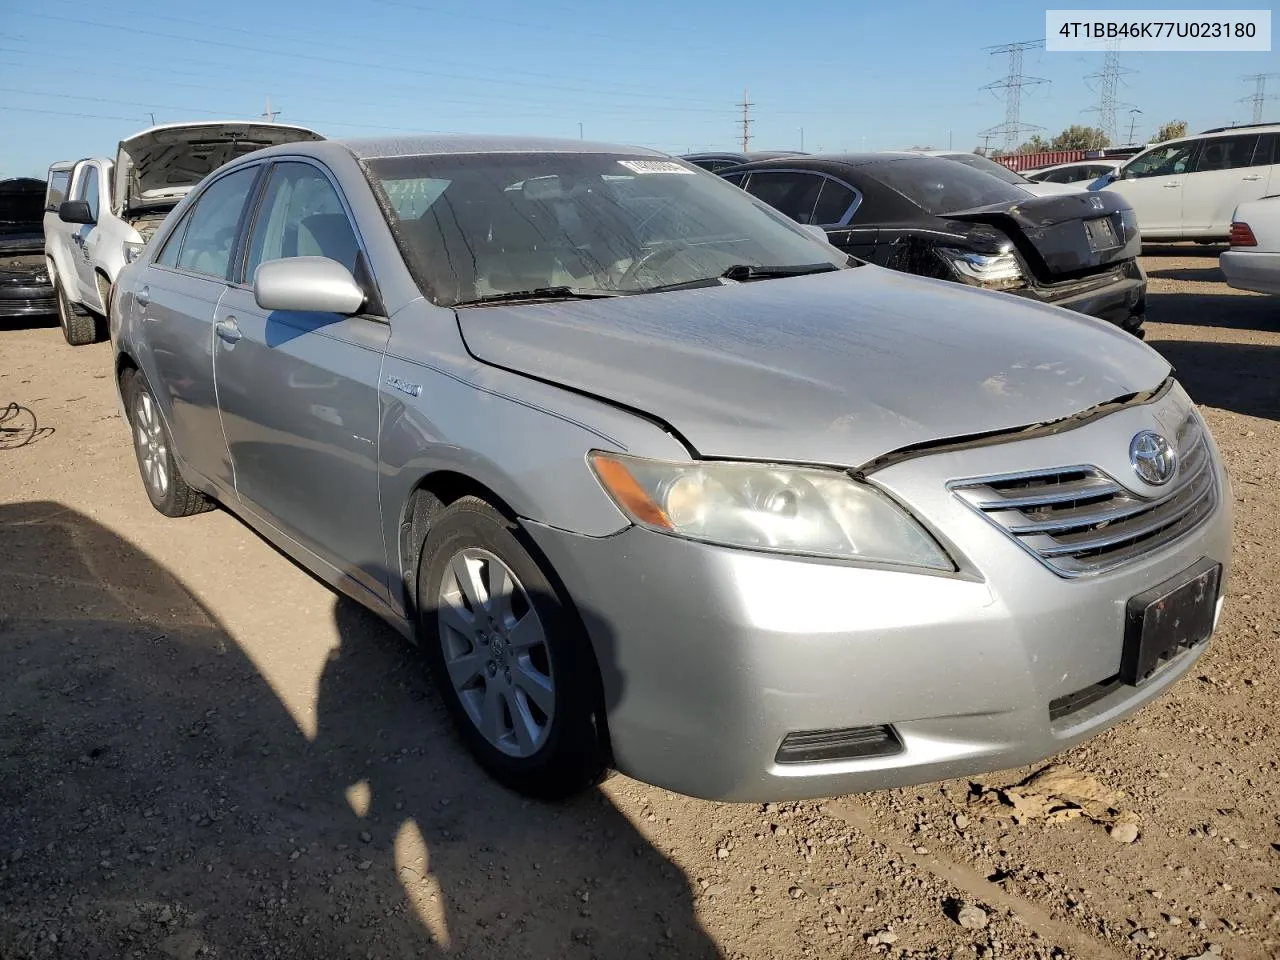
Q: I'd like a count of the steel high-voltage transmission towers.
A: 3